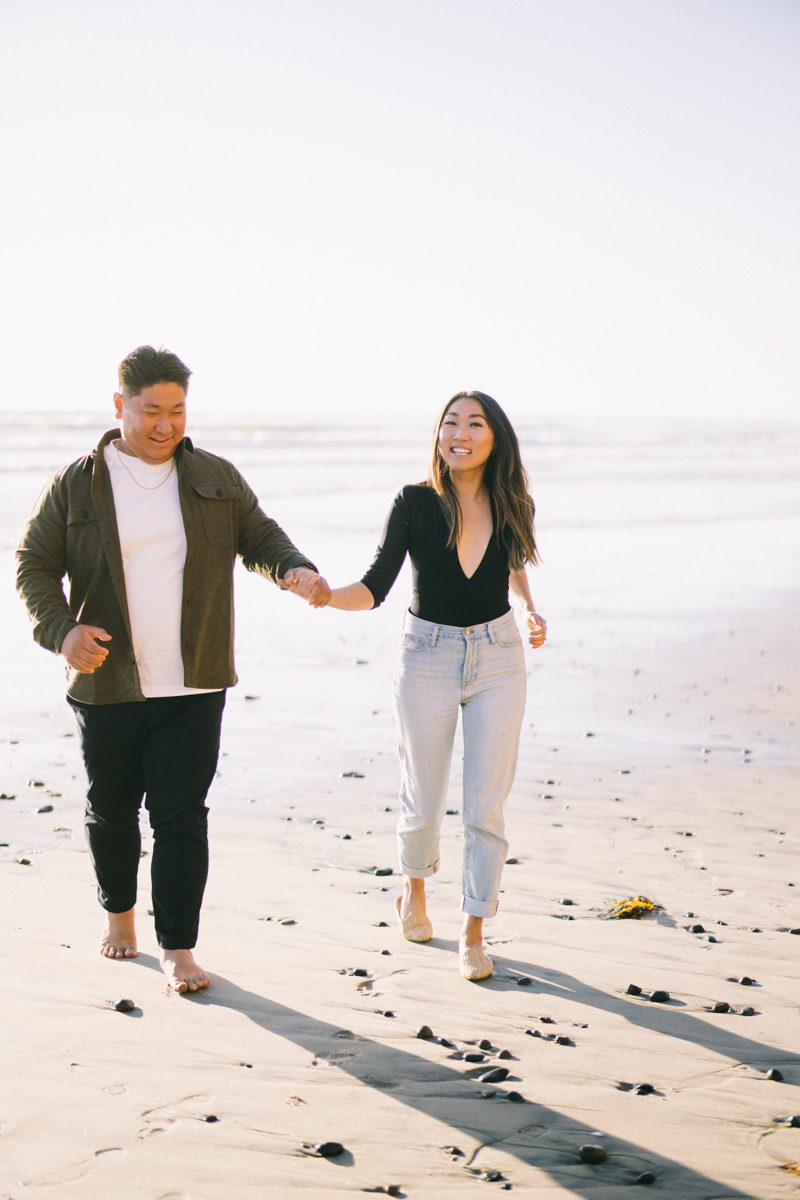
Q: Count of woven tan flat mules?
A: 2